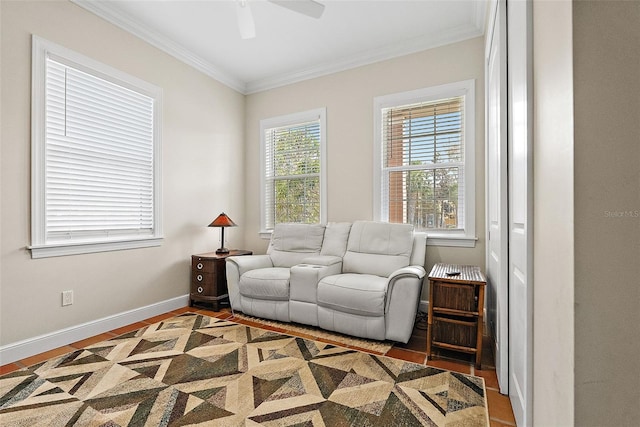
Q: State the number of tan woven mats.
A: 1